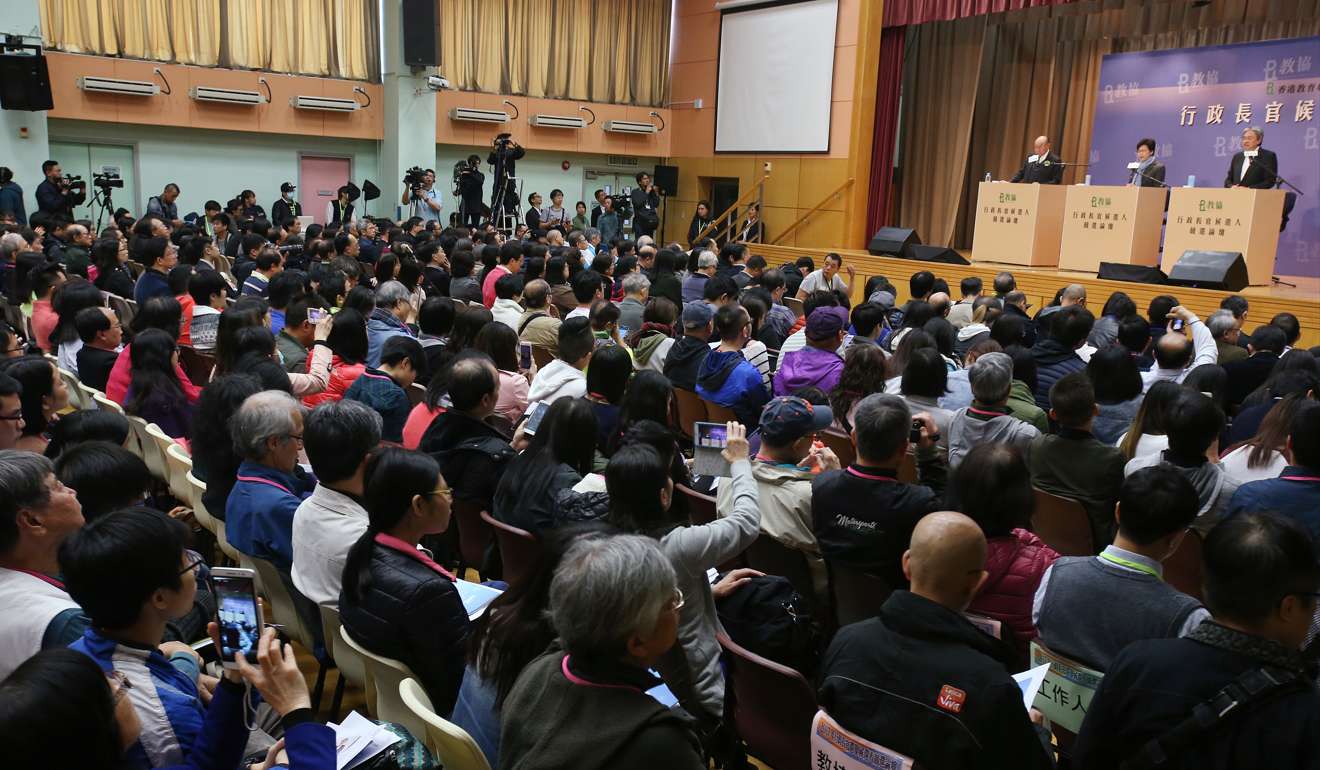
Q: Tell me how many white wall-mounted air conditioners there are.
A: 6